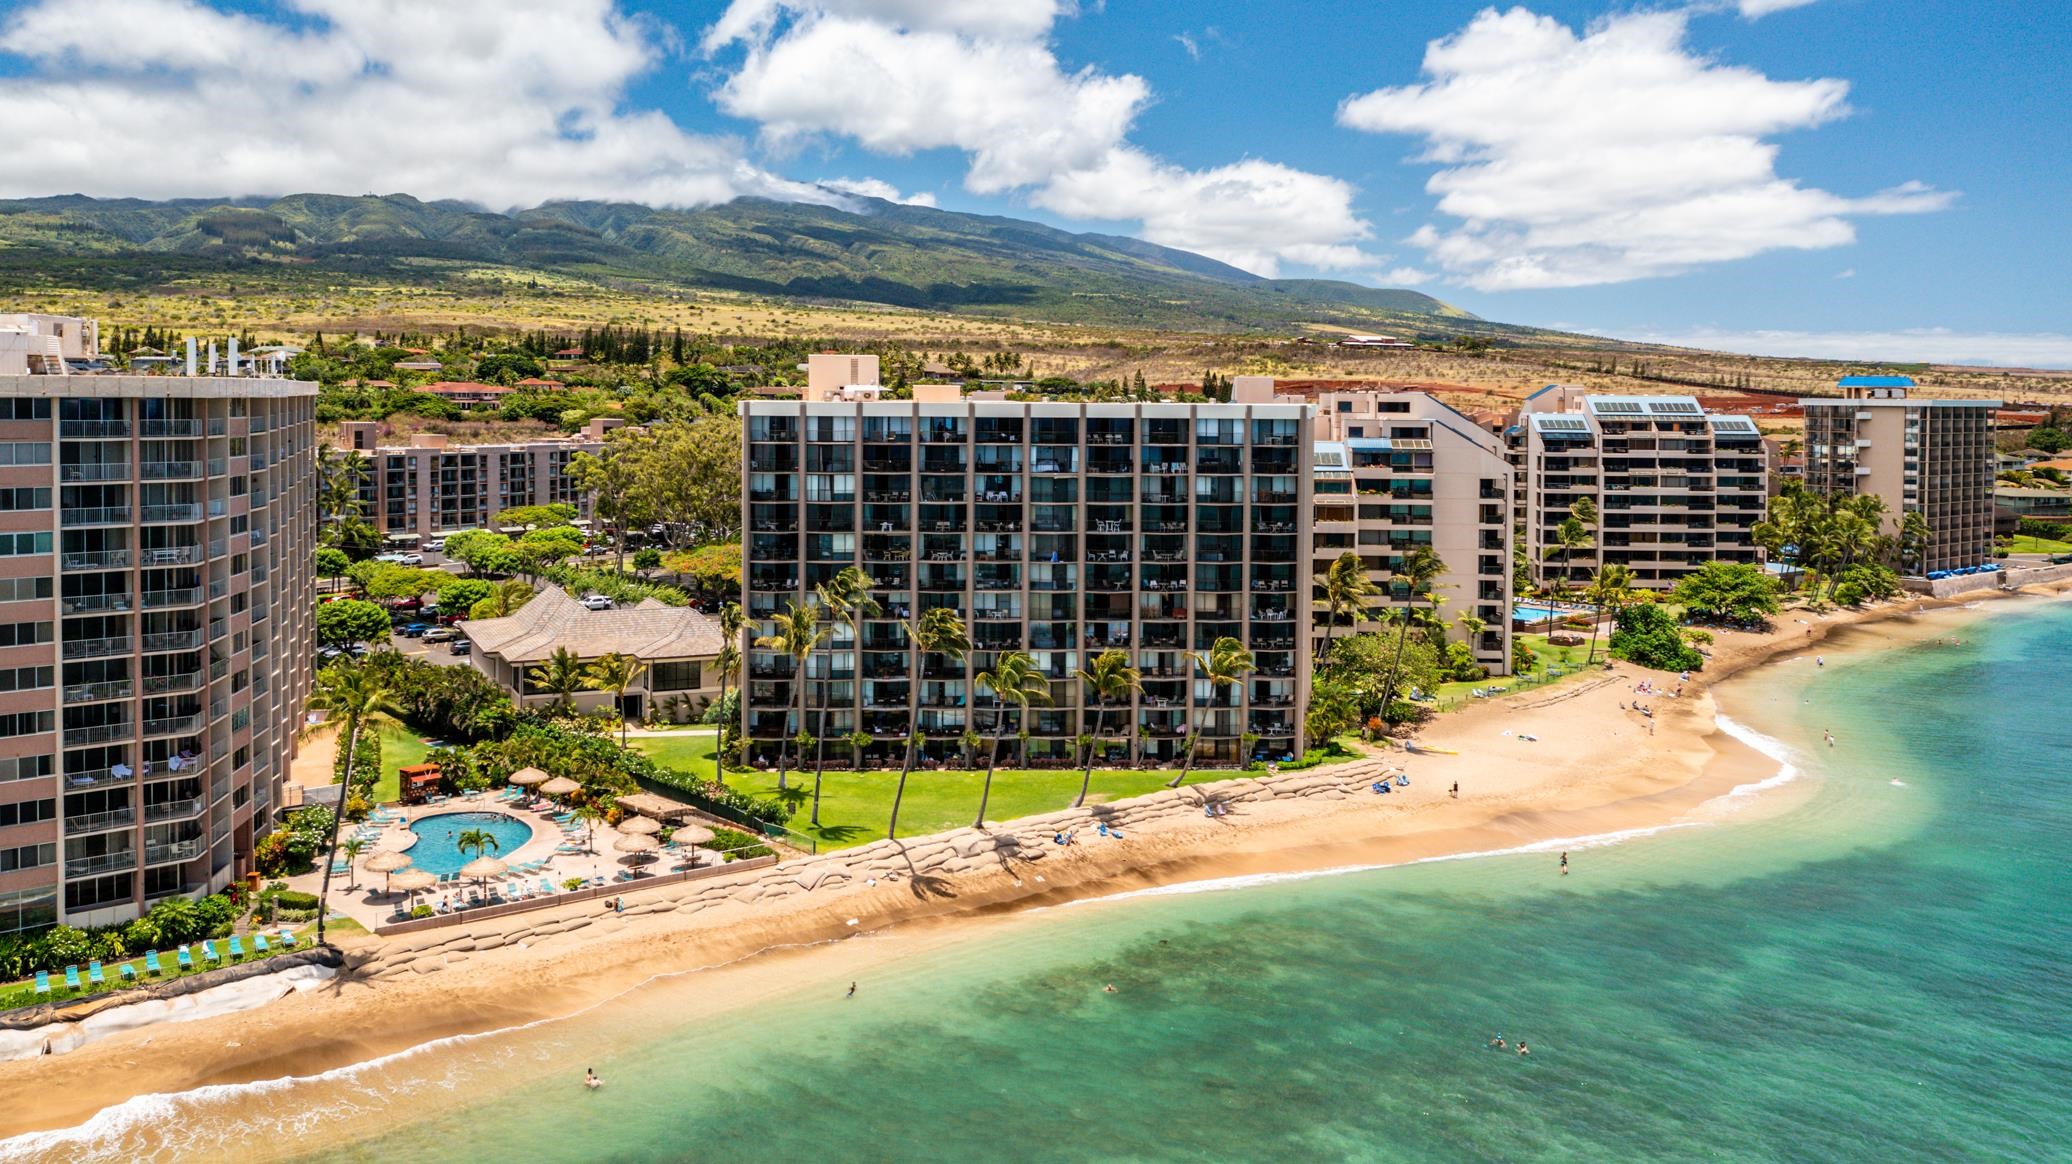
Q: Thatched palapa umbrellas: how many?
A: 8